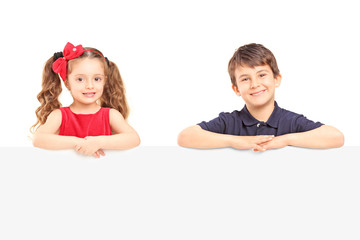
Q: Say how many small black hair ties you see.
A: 2